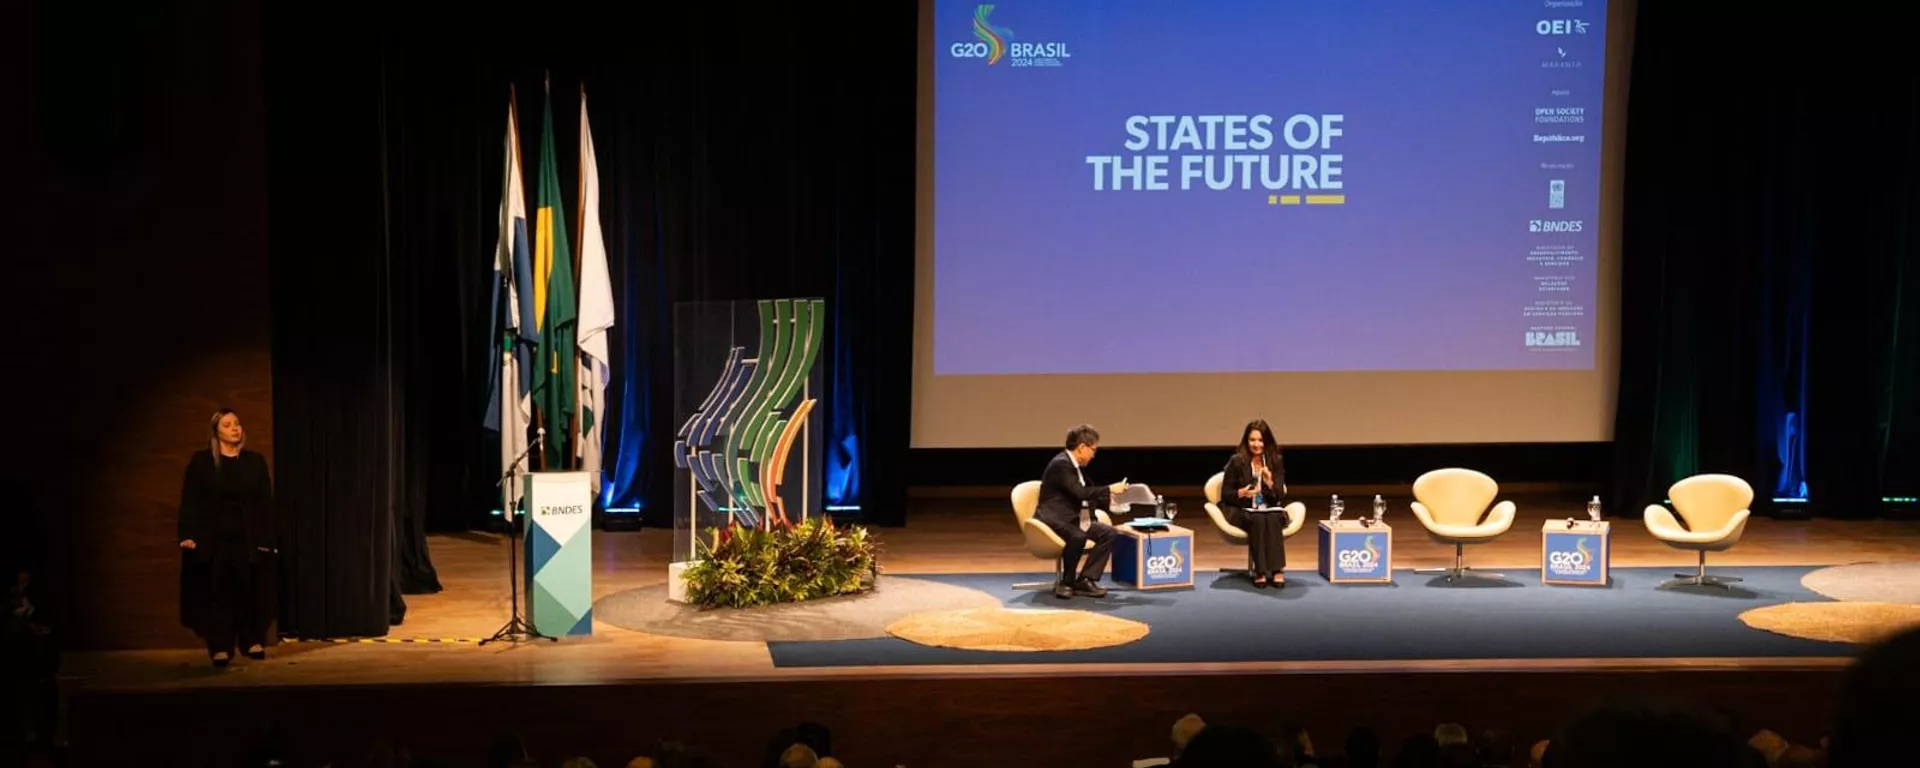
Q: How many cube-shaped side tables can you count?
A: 3